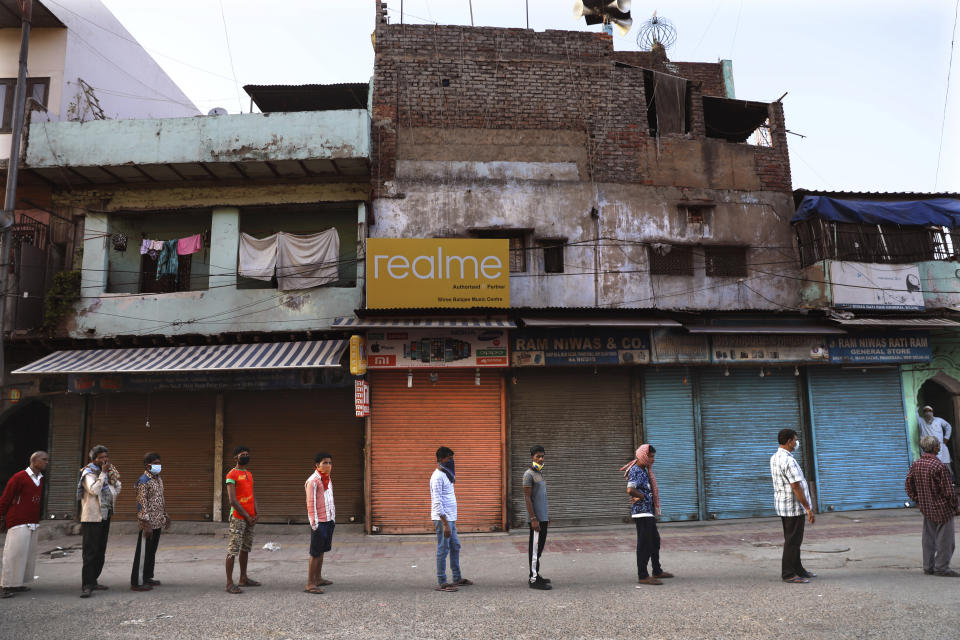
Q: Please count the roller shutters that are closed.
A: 8